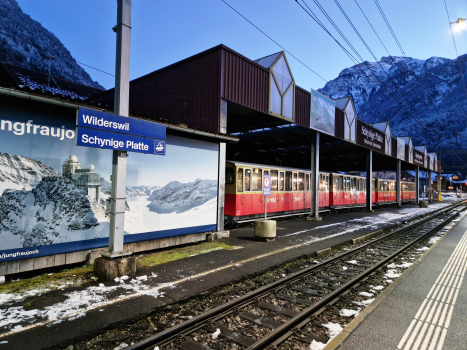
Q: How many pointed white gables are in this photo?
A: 6